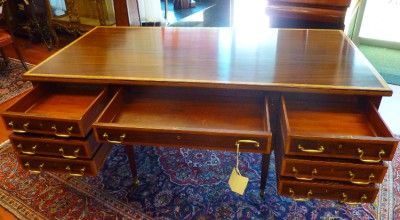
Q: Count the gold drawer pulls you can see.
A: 14